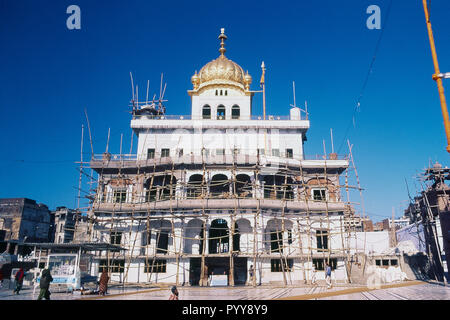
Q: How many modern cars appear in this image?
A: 0